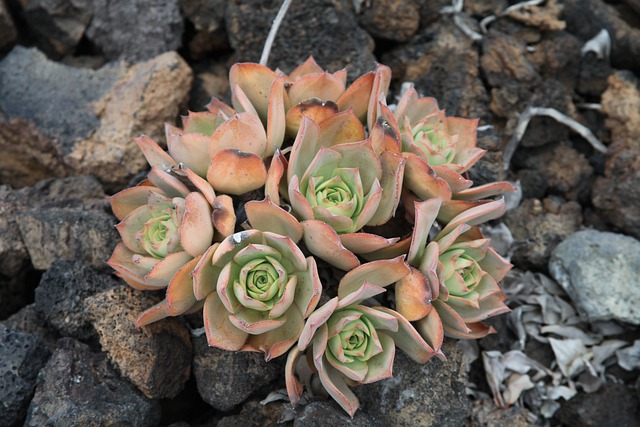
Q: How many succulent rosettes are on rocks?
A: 8